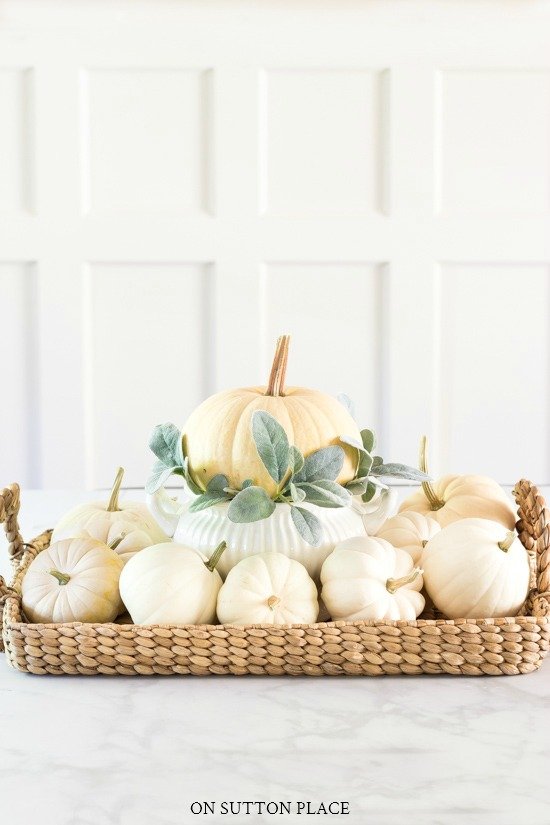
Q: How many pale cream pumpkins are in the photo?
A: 10